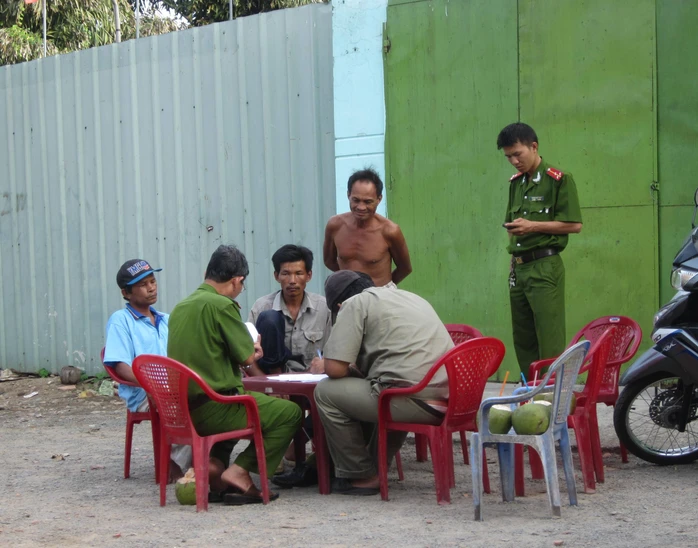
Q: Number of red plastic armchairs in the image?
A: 6